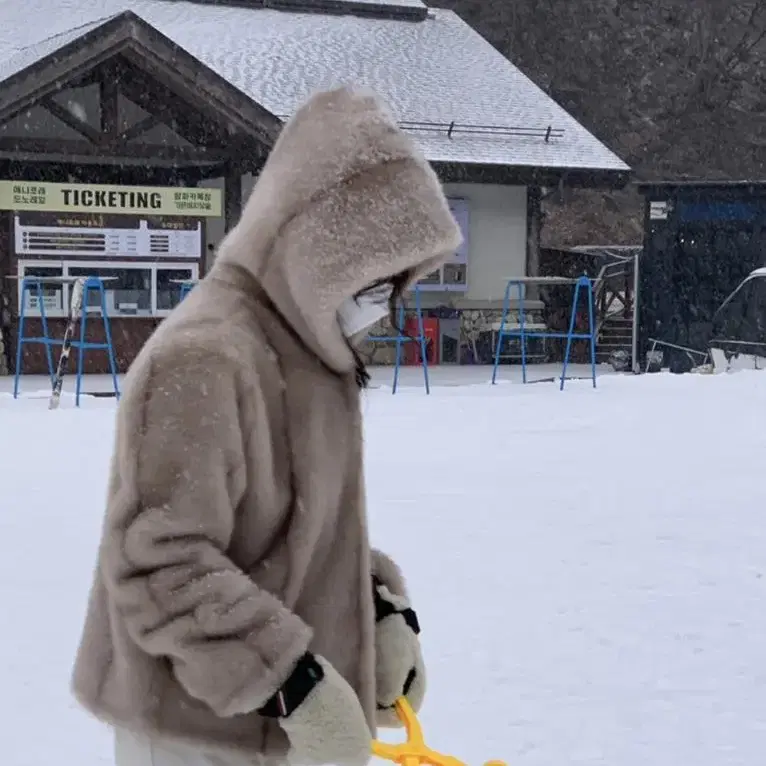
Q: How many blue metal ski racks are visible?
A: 4